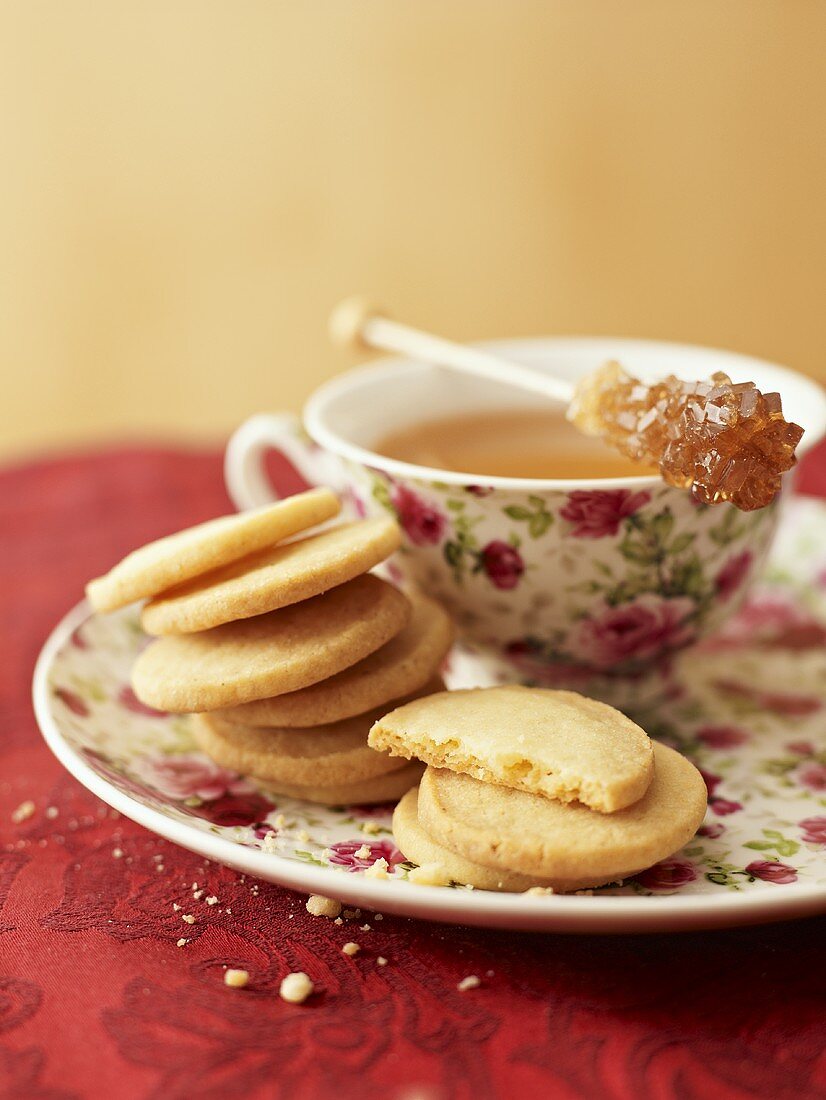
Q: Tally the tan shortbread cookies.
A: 9